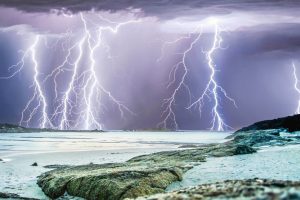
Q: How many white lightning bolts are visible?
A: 6